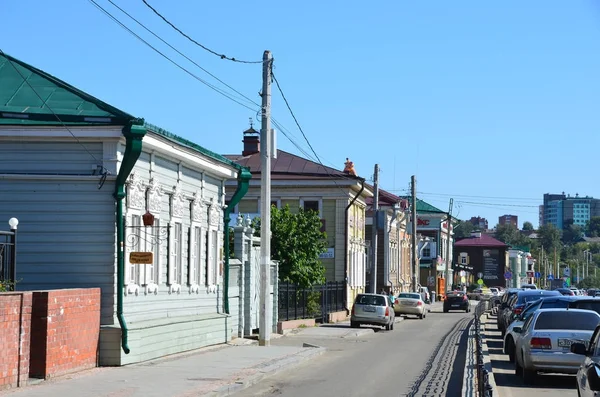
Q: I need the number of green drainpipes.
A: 2